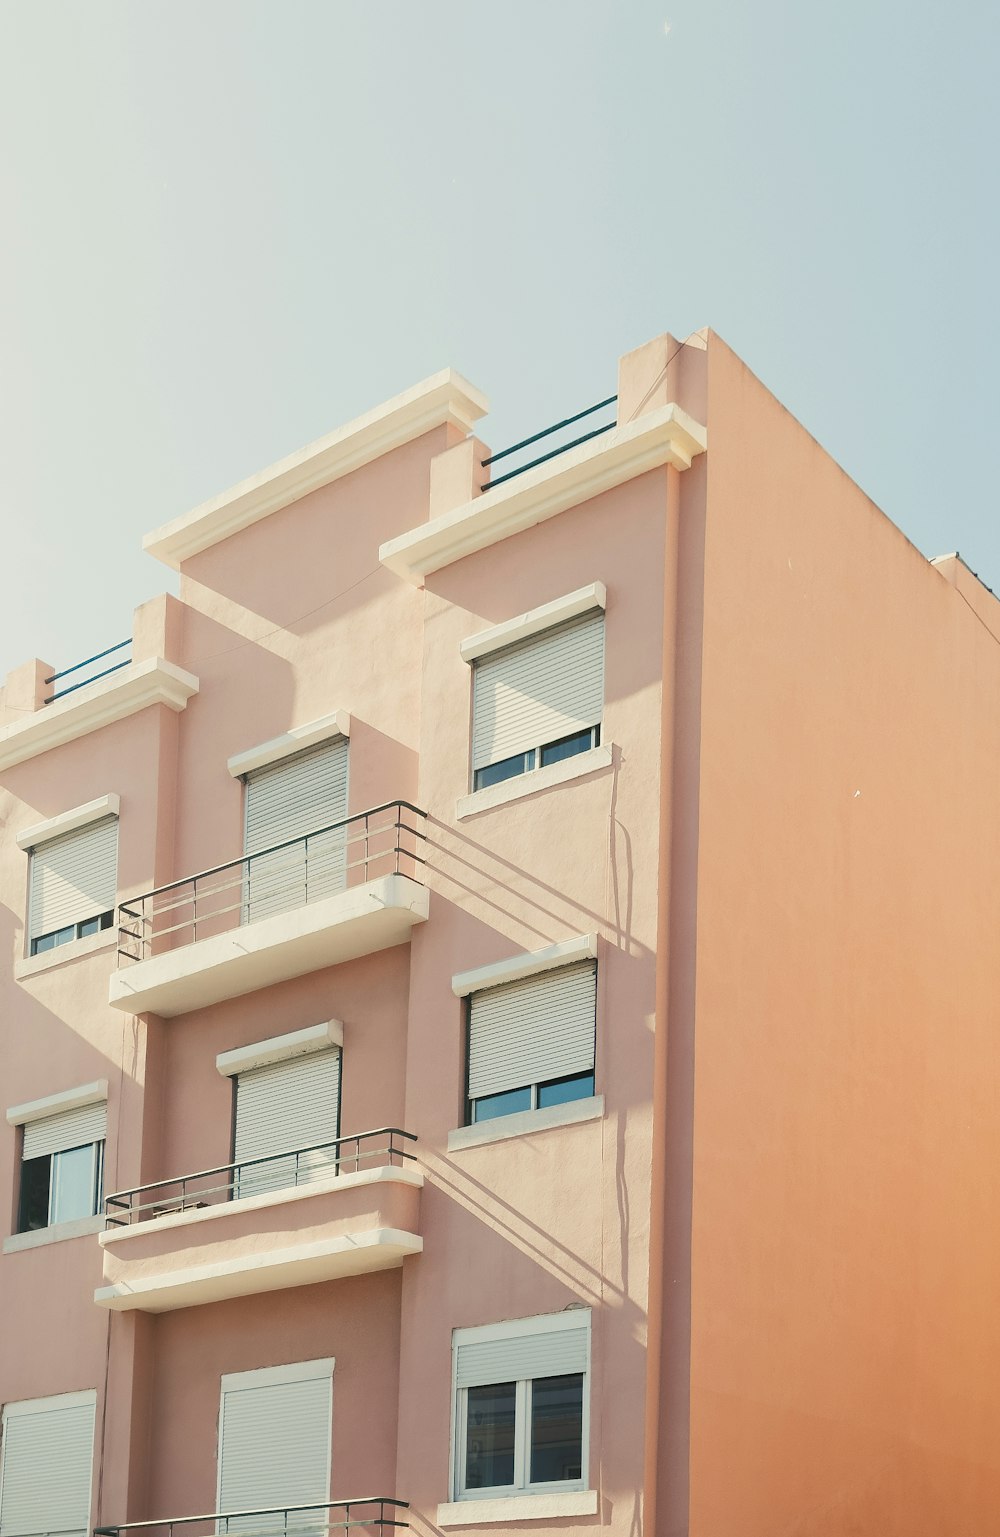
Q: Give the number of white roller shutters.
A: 9